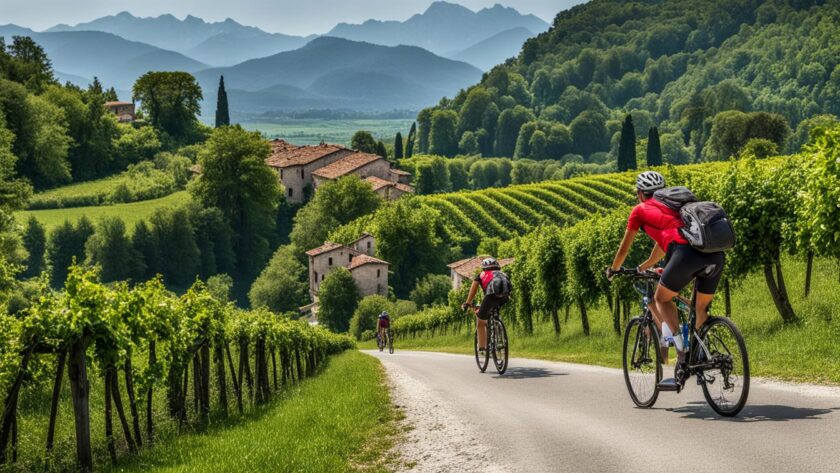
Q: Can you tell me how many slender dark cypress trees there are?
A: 5